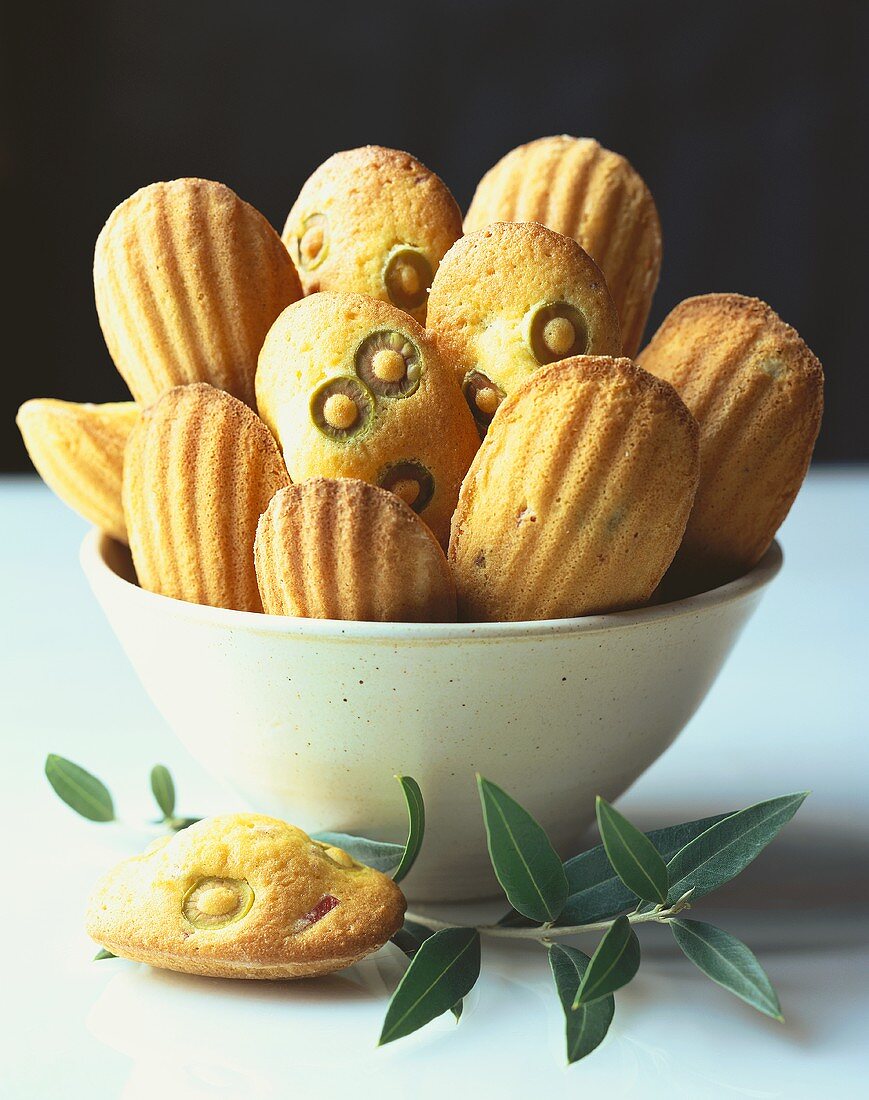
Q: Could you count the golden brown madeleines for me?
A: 11